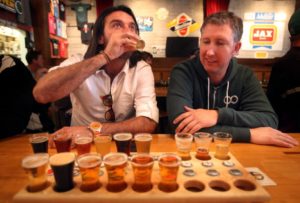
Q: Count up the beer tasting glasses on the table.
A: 15